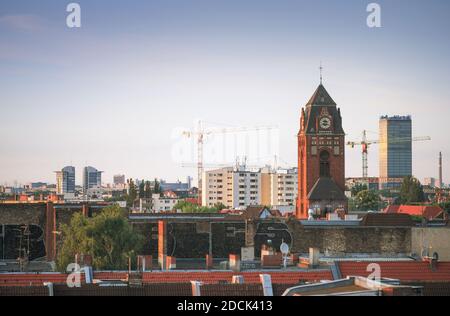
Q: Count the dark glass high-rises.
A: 3